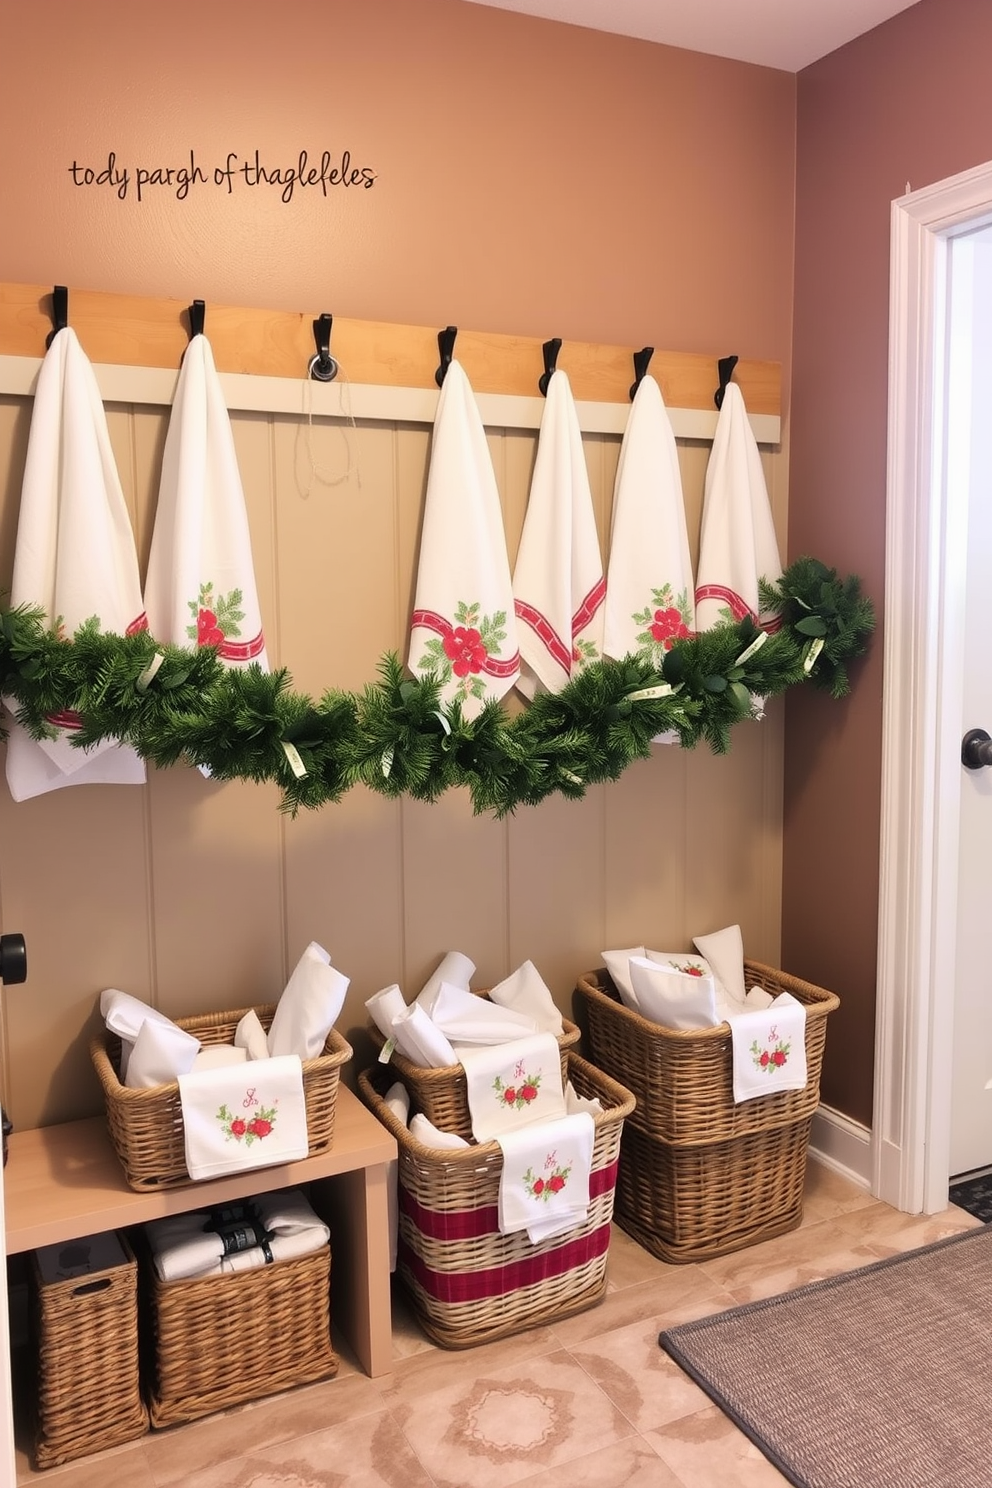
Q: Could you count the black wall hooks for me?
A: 7